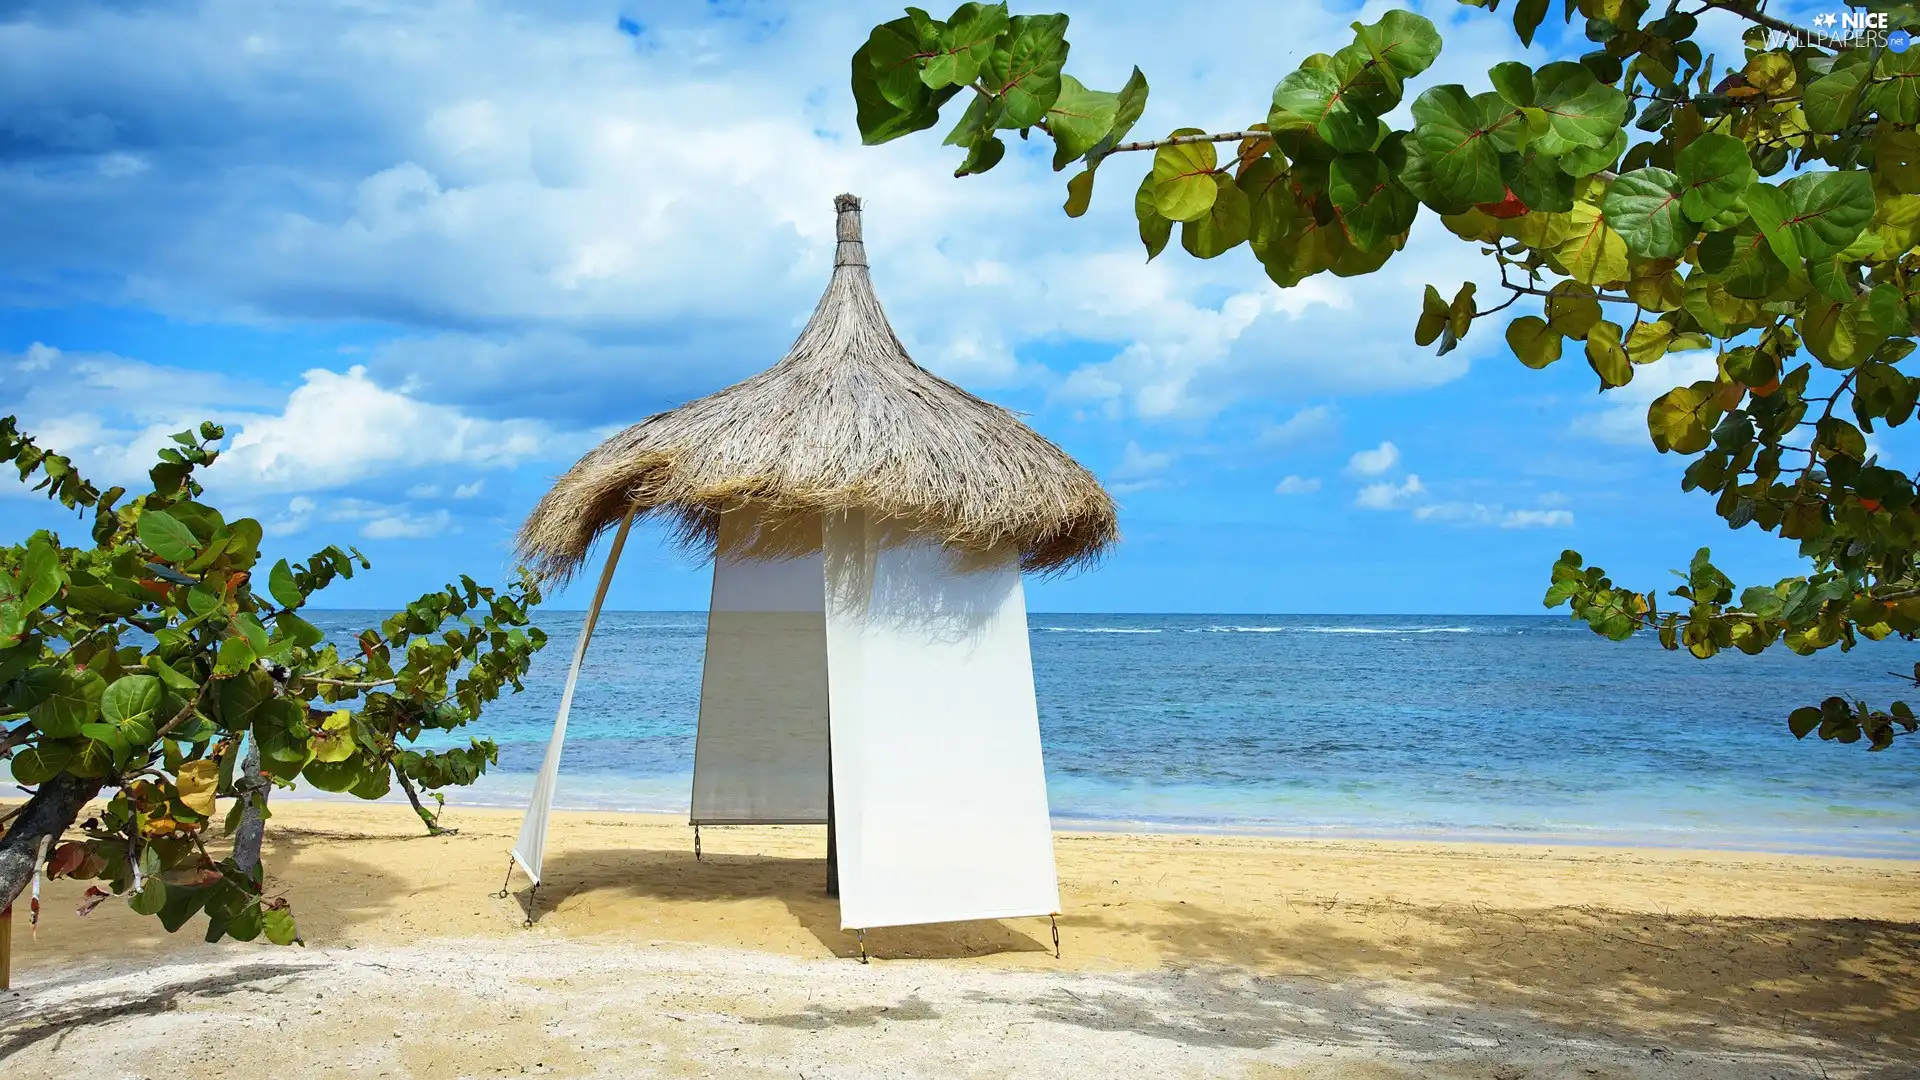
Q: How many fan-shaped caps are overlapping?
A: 0